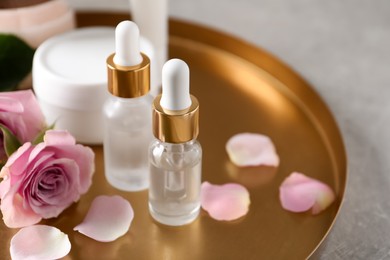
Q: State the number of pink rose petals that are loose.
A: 5